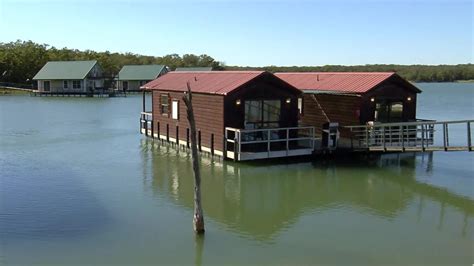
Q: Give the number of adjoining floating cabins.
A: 2